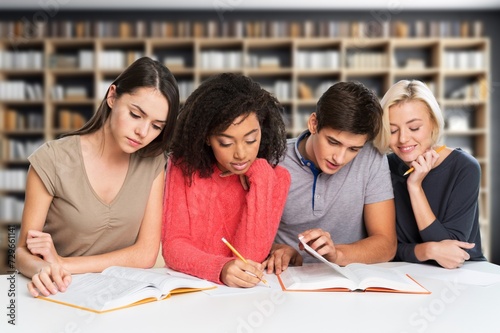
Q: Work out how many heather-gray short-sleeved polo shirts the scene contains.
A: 1